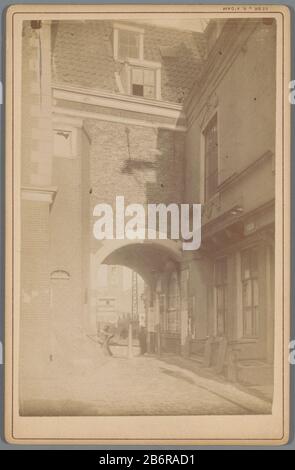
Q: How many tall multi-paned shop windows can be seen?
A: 2